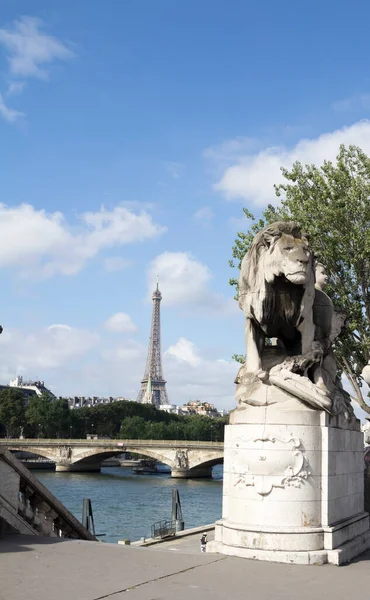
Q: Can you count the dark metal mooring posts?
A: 2